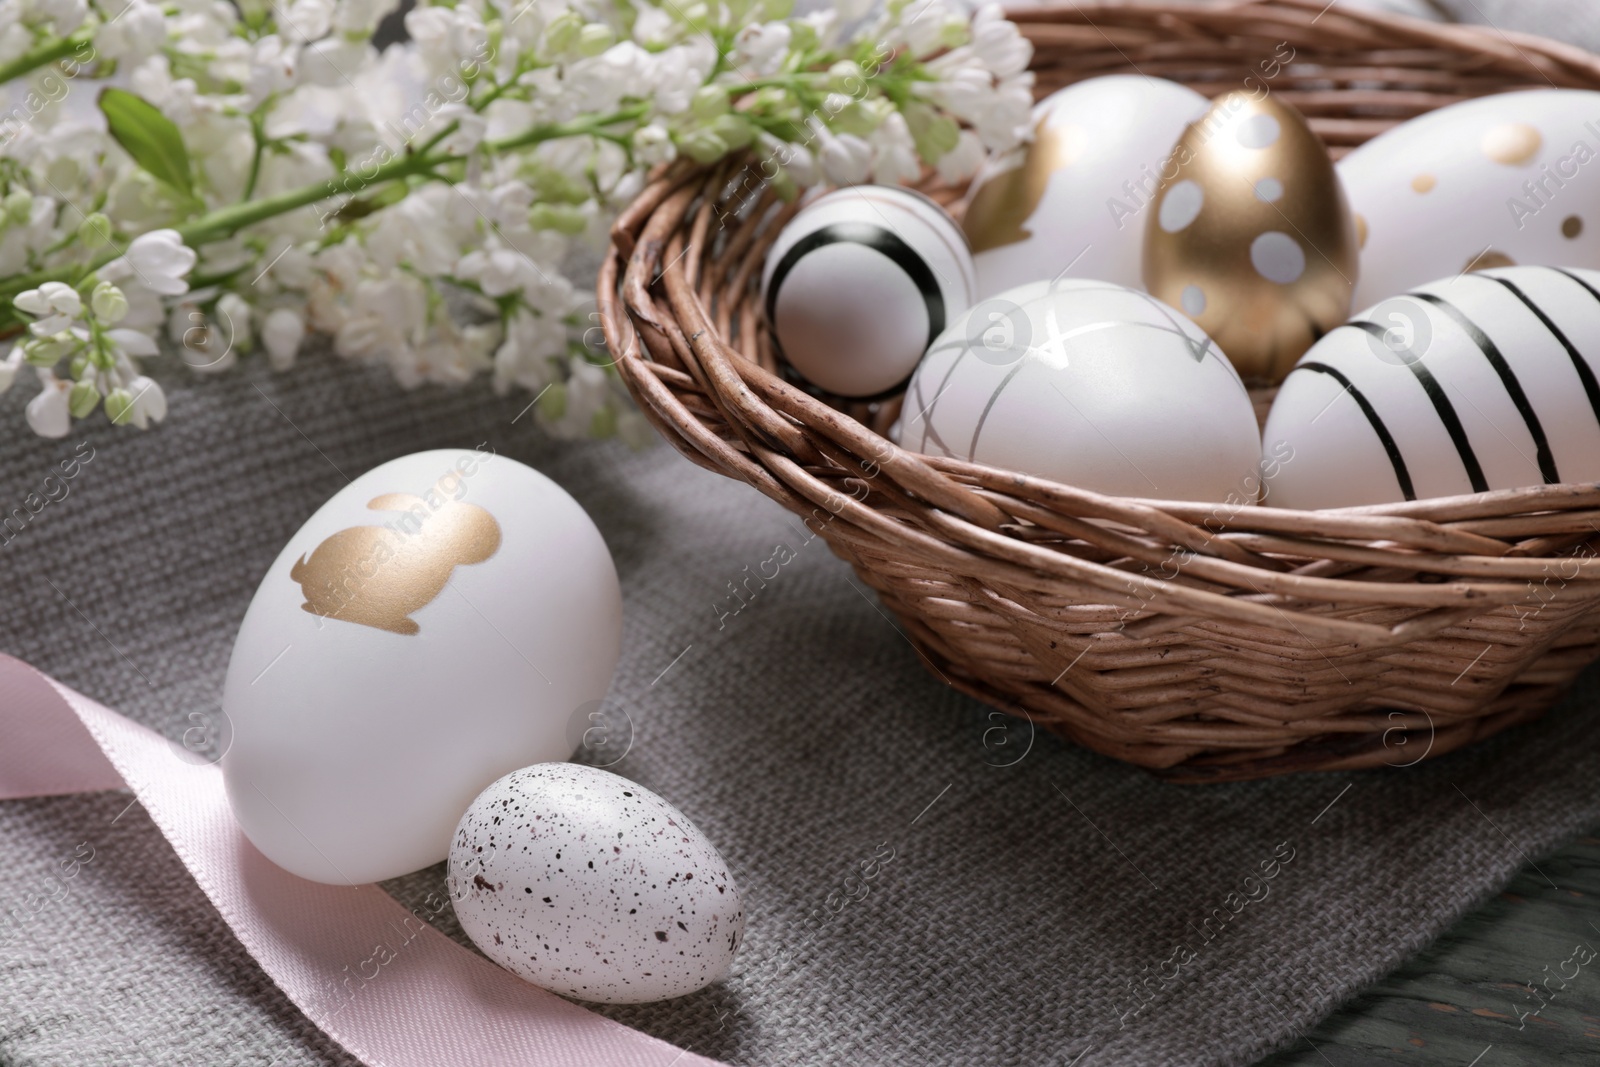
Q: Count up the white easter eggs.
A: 7